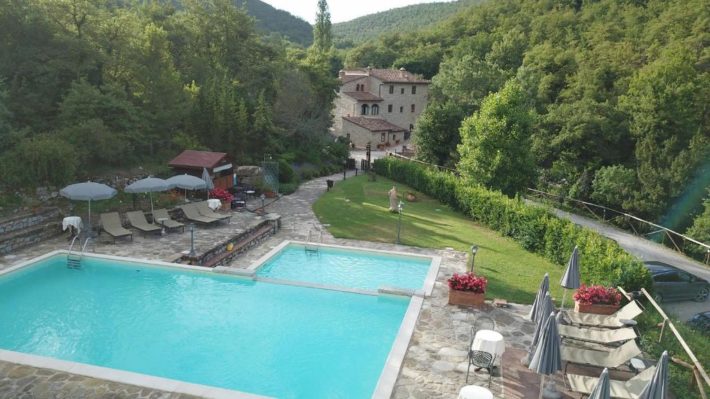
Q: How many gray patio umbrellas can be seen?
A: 10